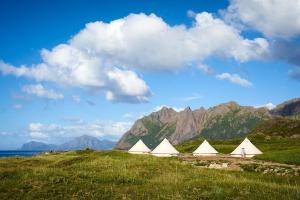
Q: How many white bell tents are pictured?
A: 4